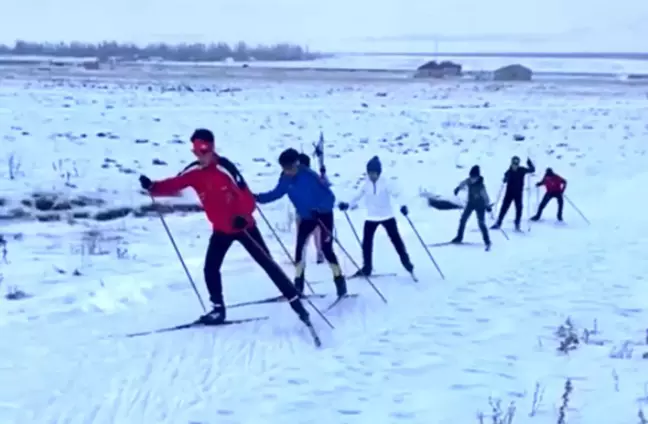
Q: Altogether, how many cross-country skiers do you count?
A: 7